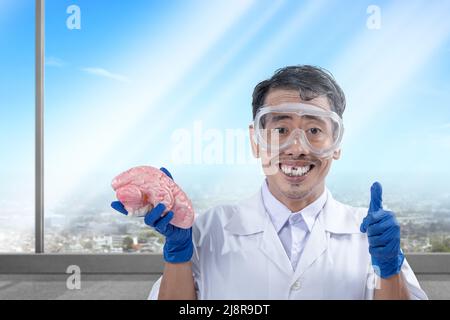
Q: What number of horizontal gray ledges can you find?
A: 1